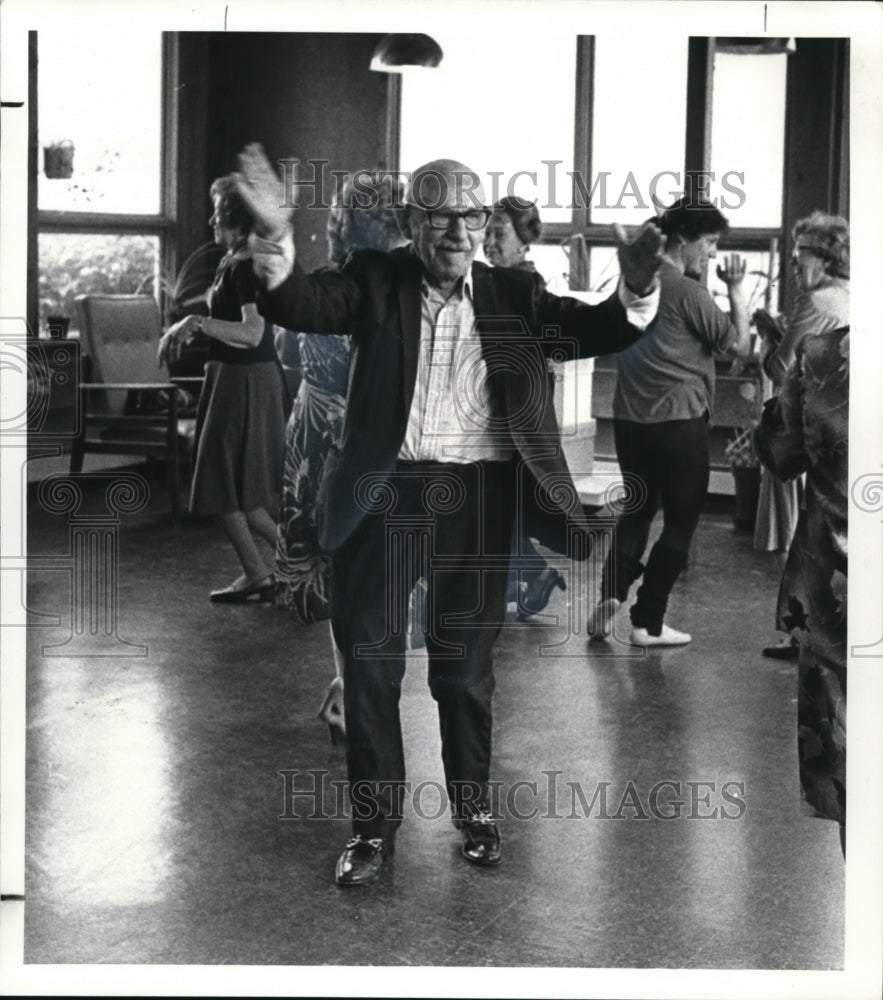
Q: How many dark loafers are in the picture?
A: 2